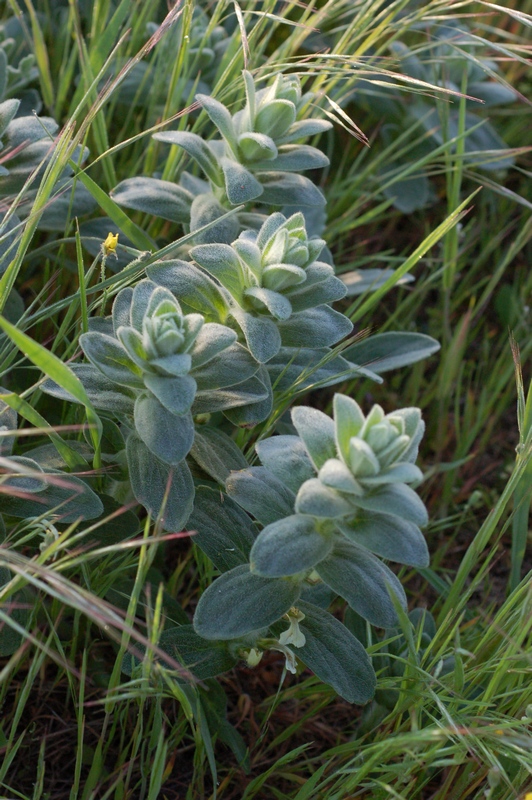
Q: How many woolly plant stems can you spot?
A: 4